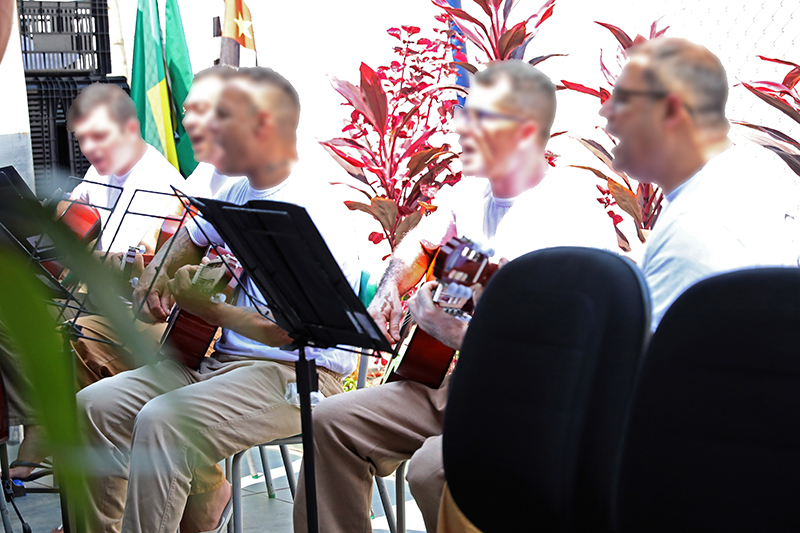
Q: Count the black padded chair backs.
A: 2